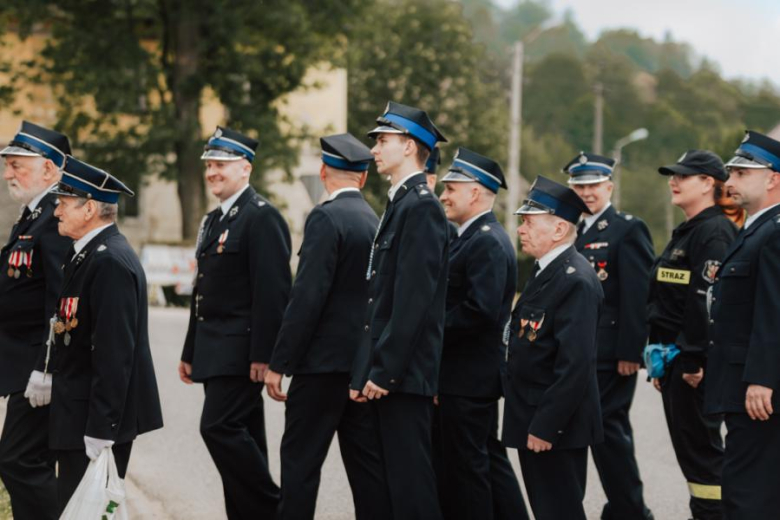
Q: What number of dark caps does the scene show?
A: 11